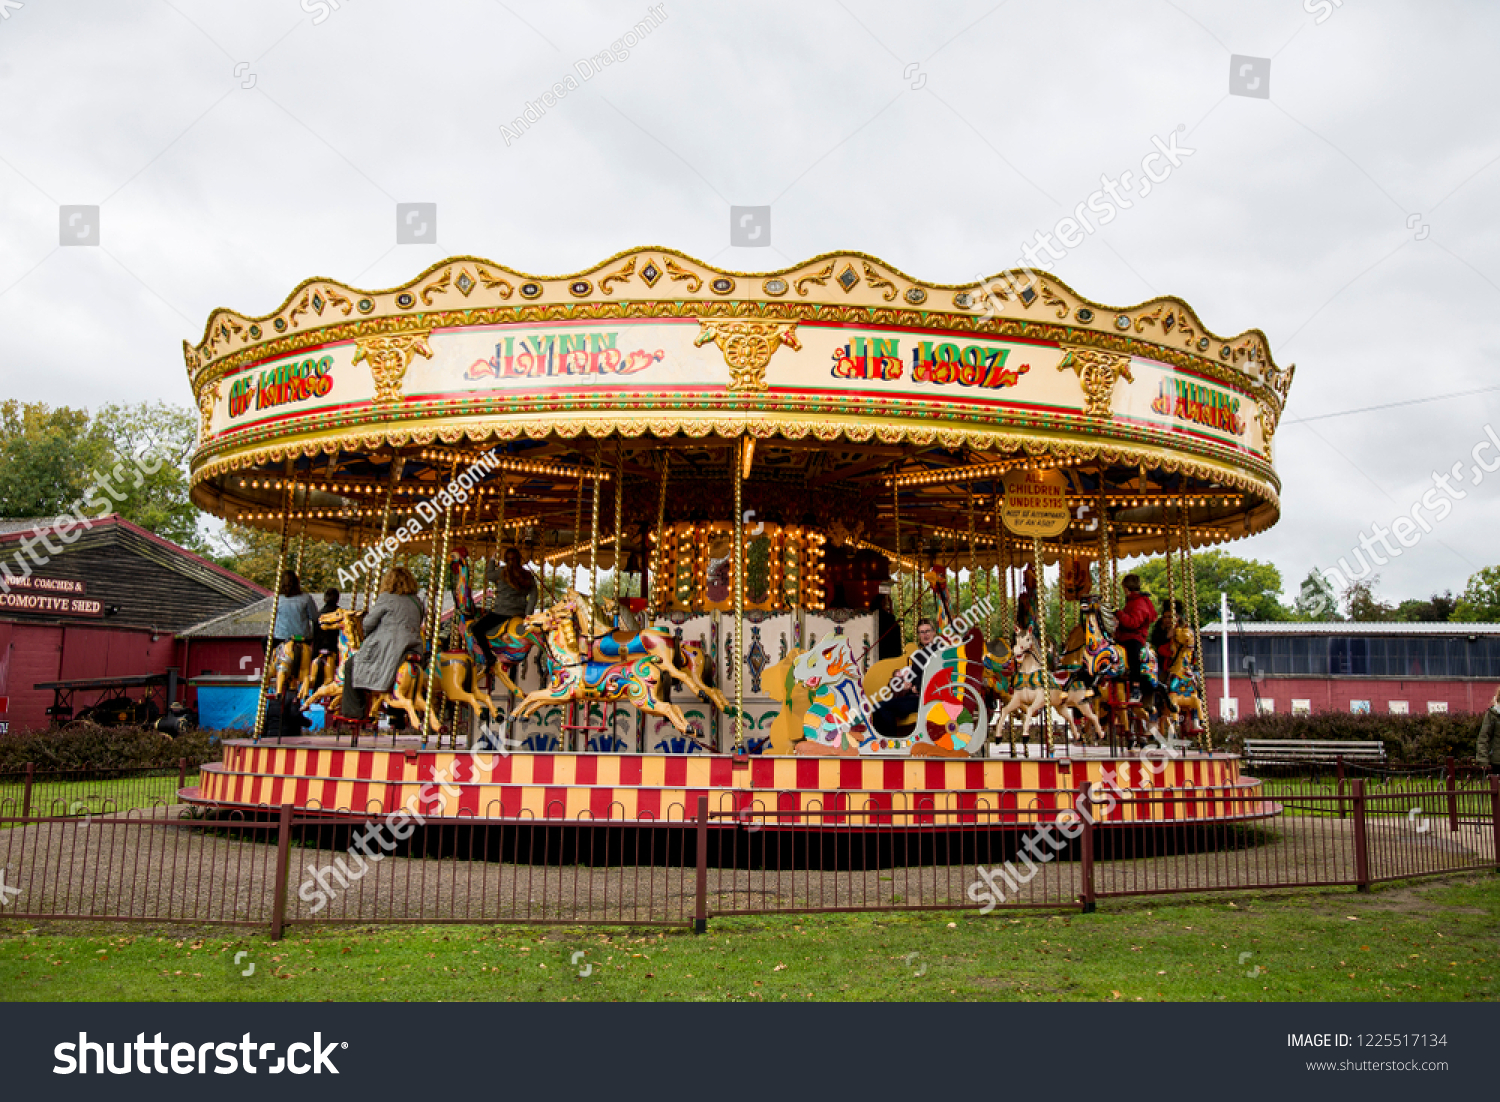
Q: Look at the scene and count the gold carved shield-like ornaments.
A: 5